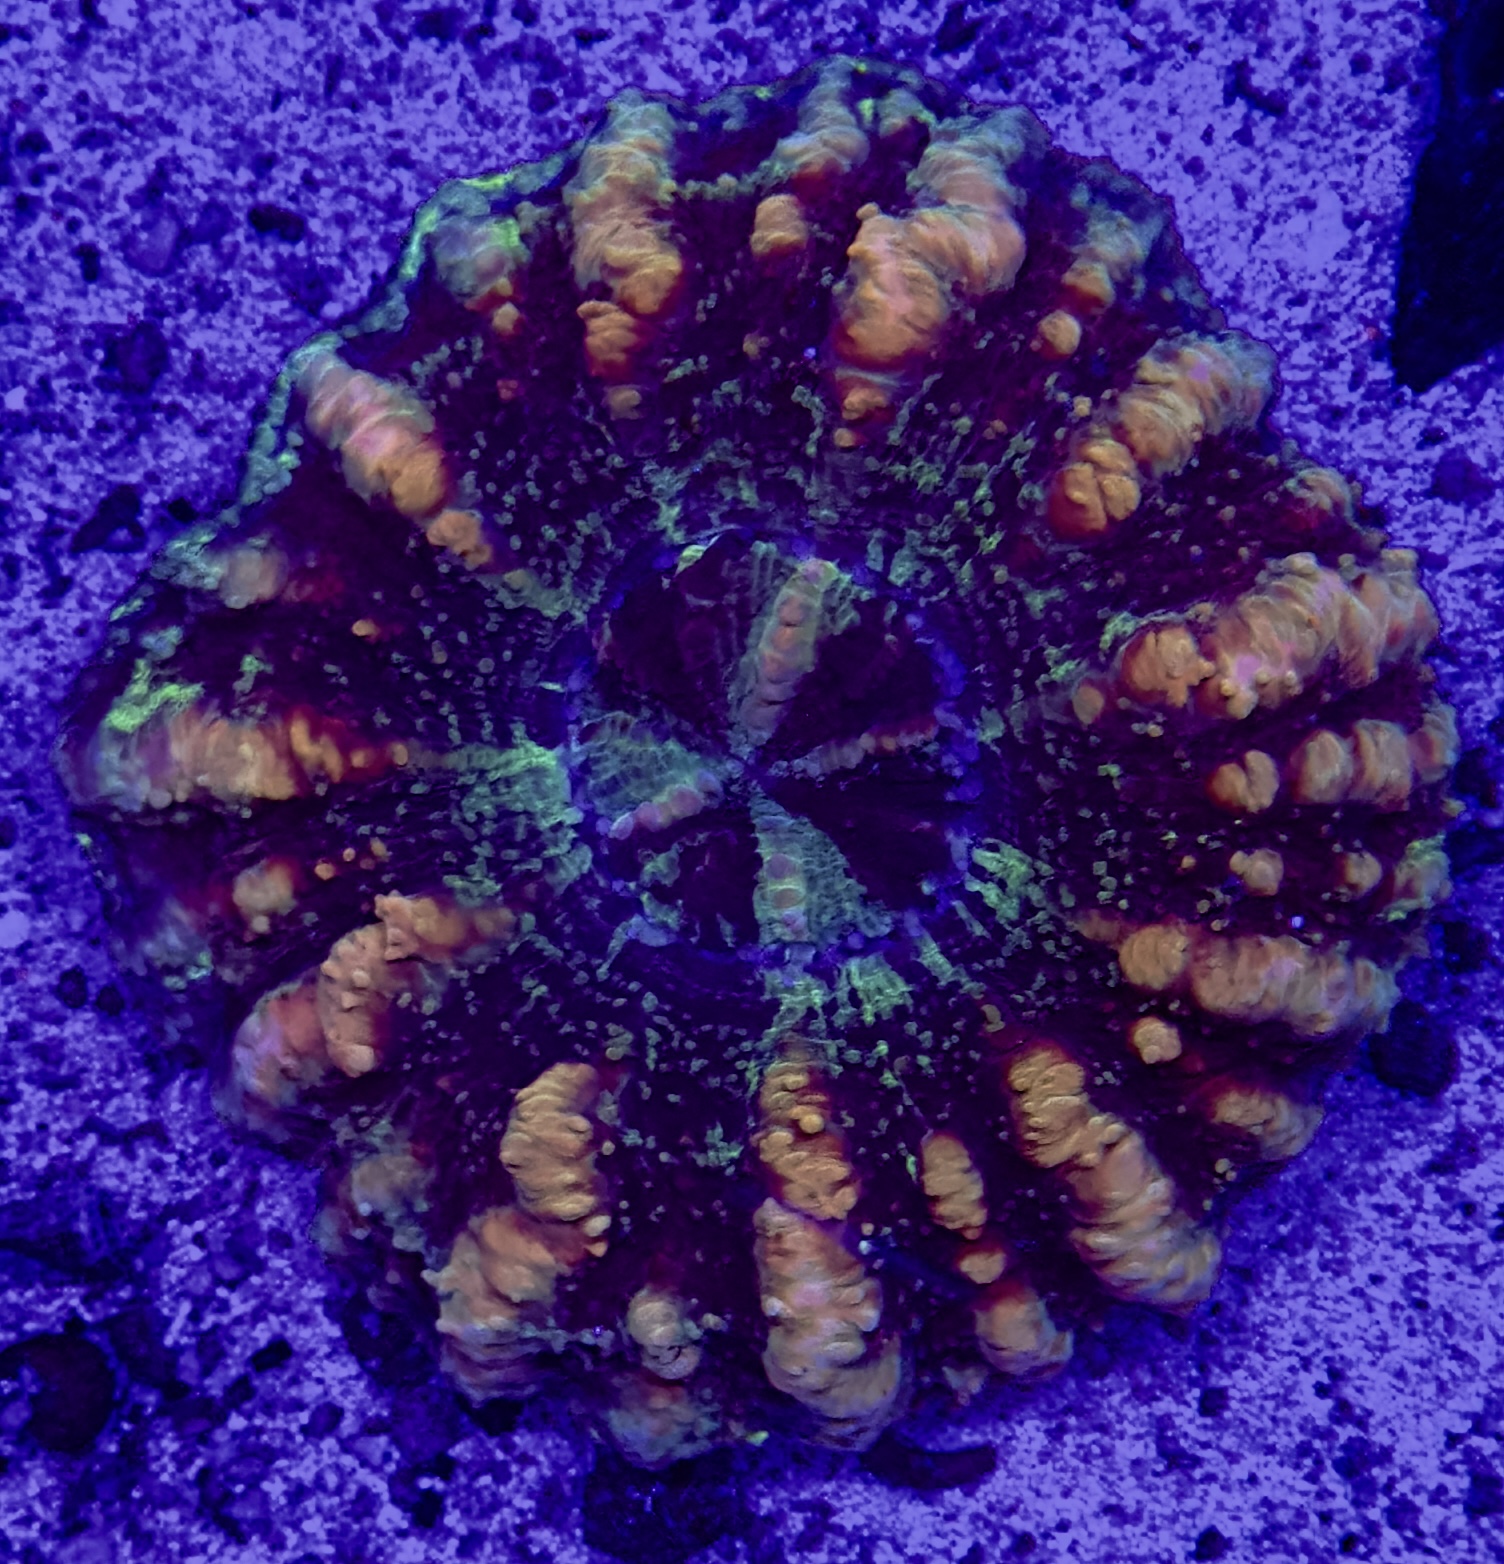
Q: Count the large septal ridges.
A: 11